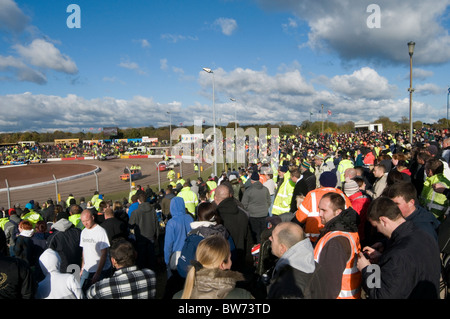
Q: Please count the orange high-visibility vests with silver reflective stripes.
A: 2